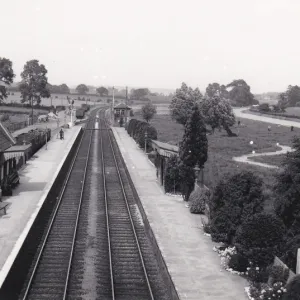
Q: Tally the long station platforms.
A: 2